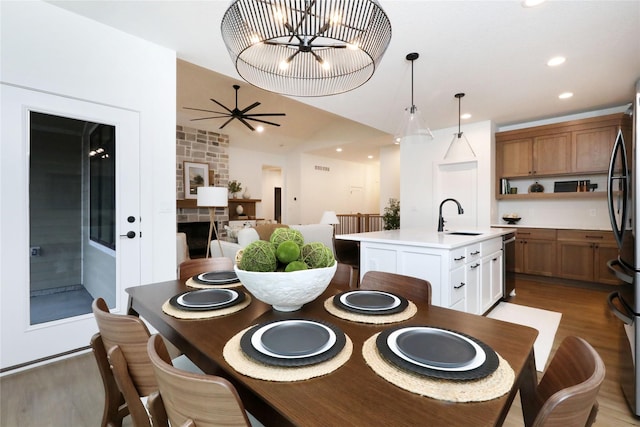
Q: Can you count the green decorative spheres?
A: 5